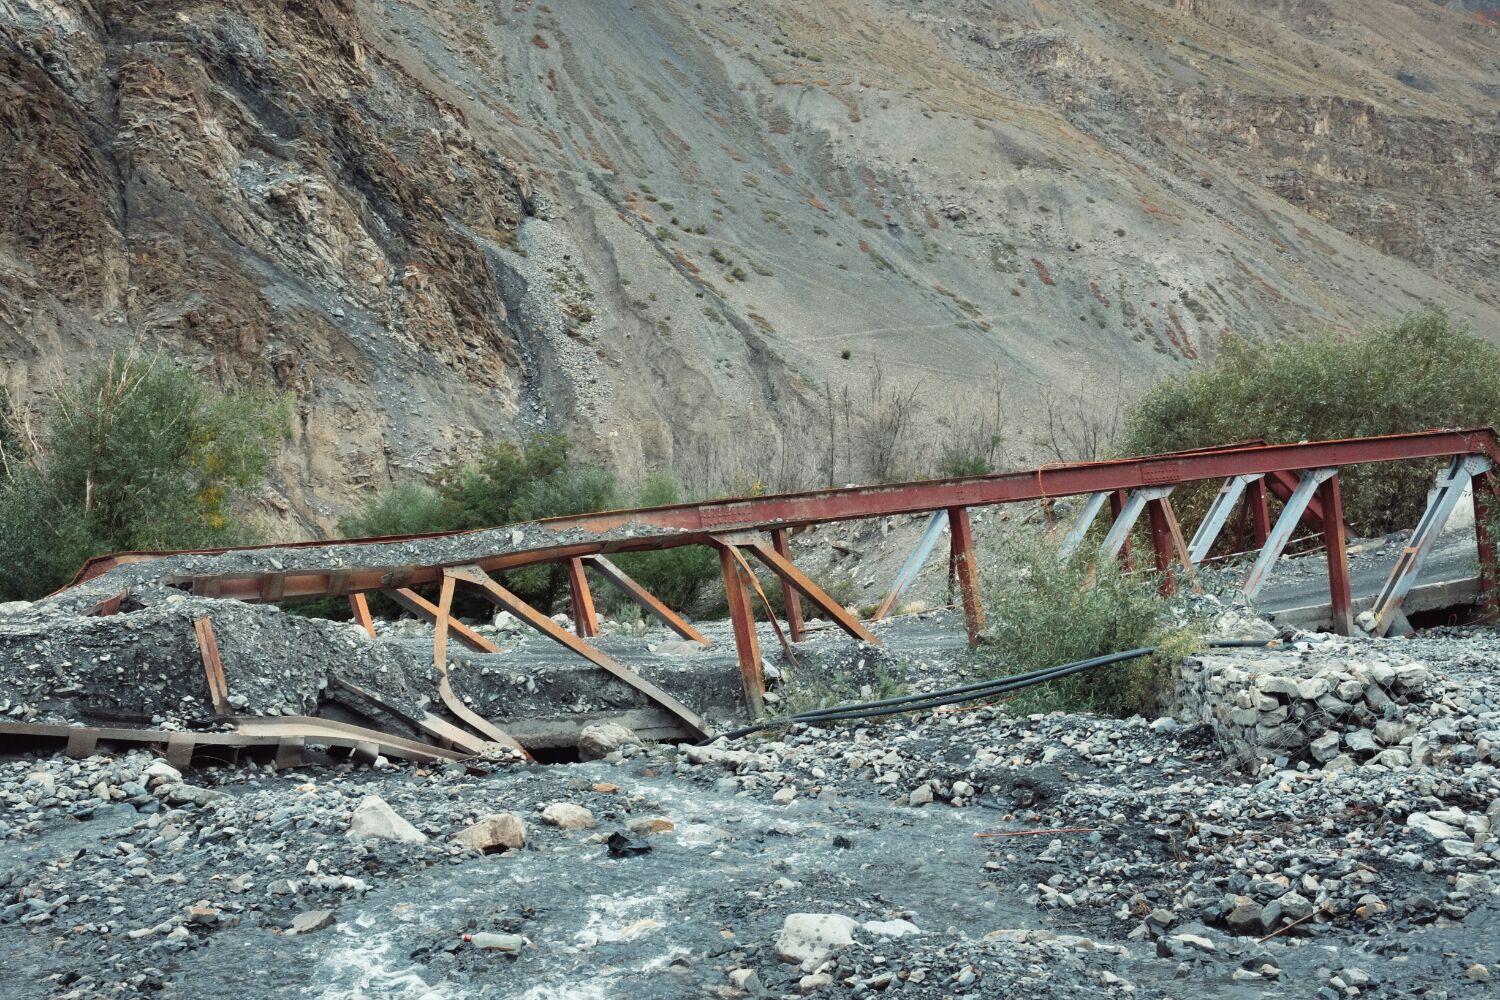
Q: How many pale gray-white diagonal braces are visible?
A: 6